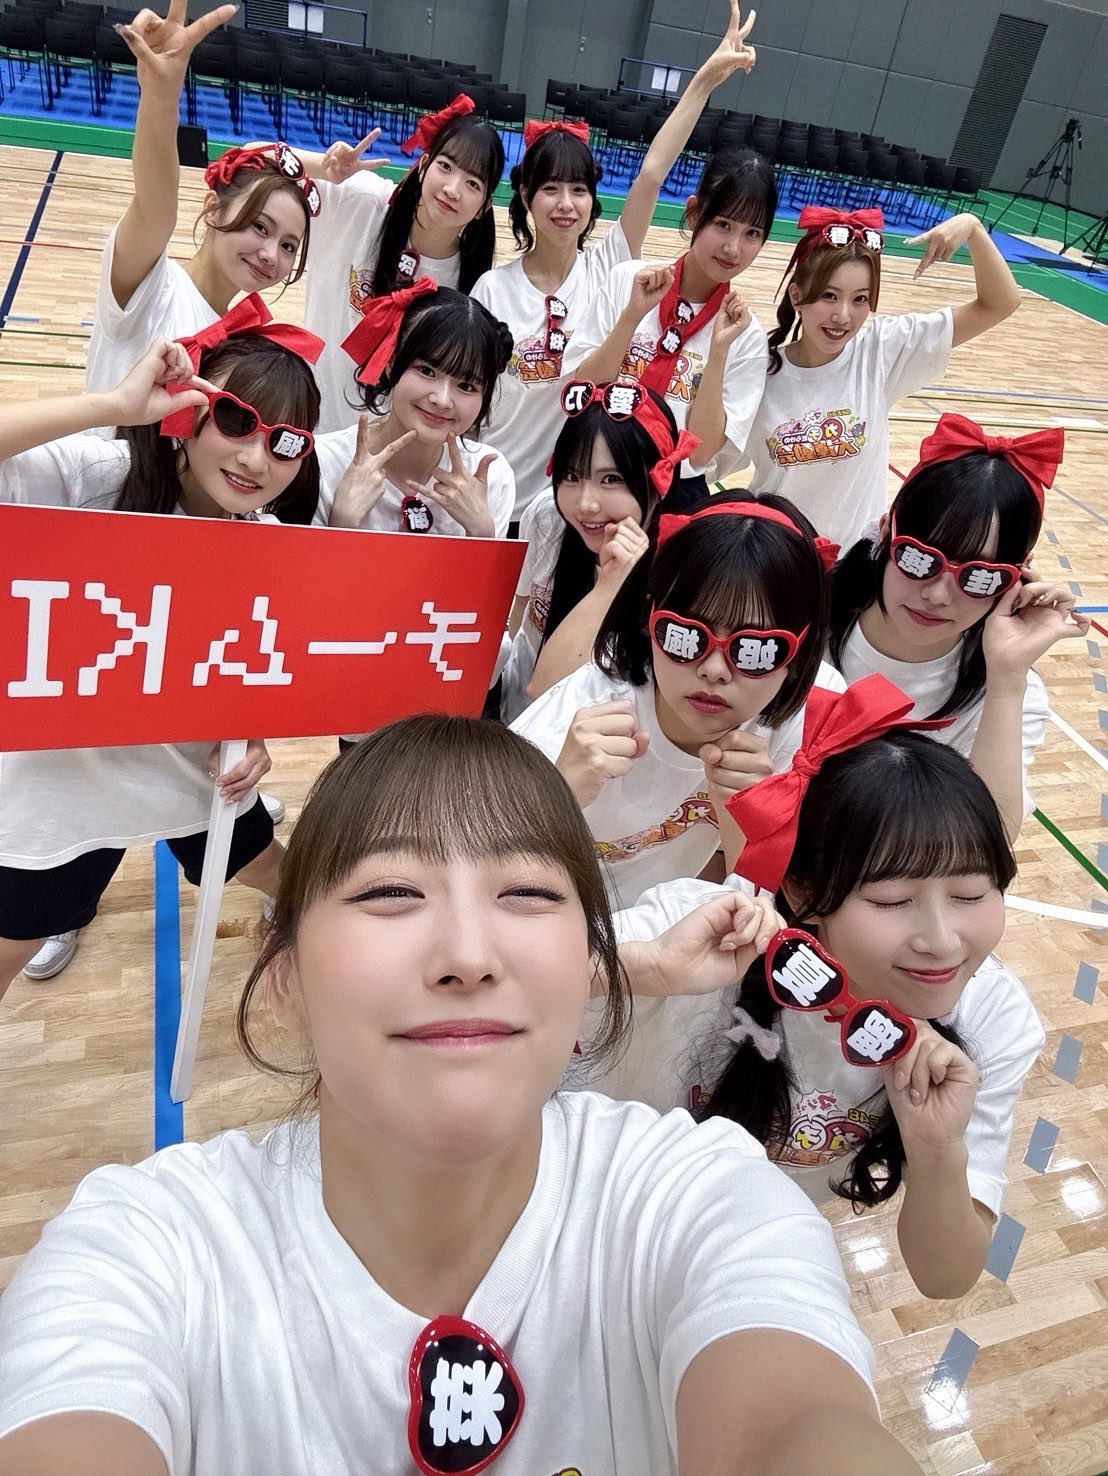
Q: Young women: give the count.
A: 12